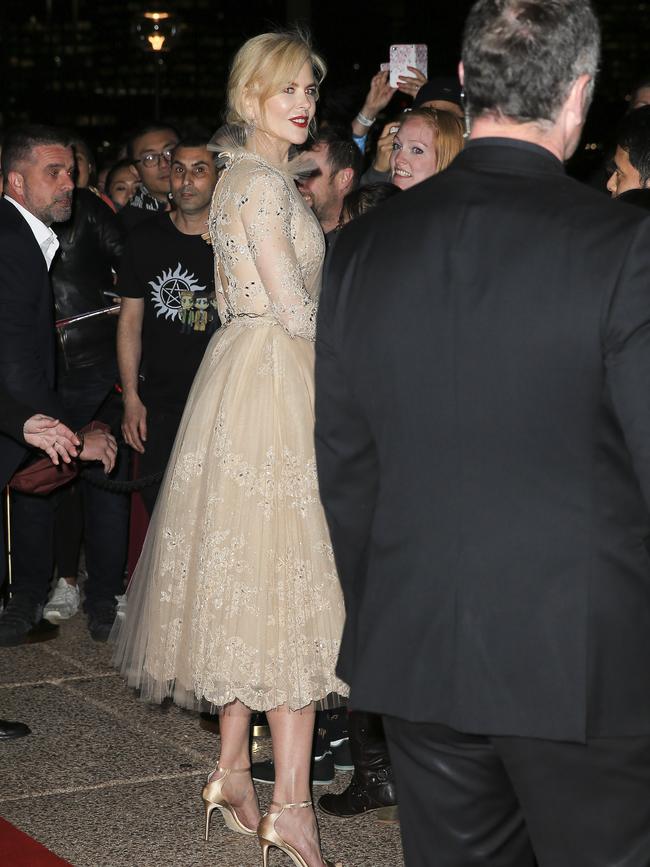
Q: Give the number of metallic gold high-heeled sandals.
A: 2